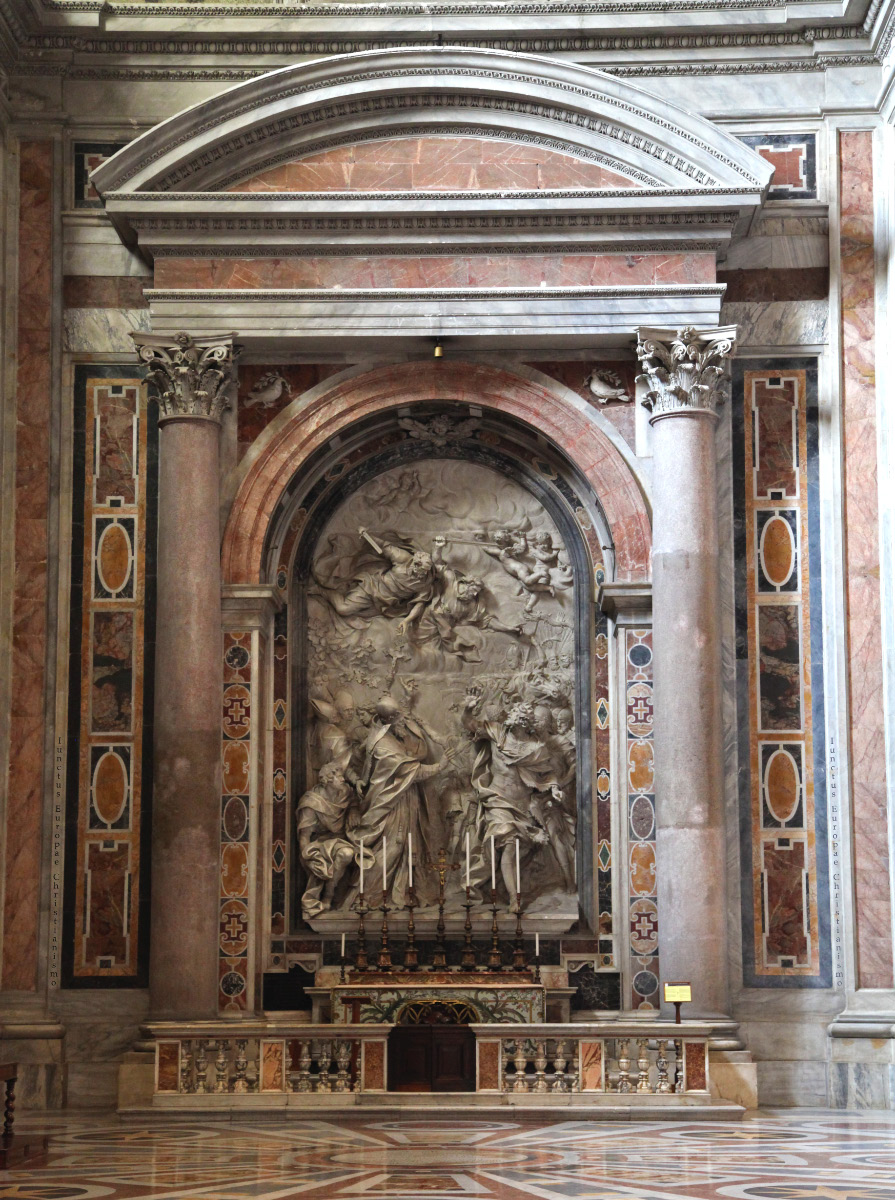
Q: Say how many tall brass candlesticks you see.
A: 6